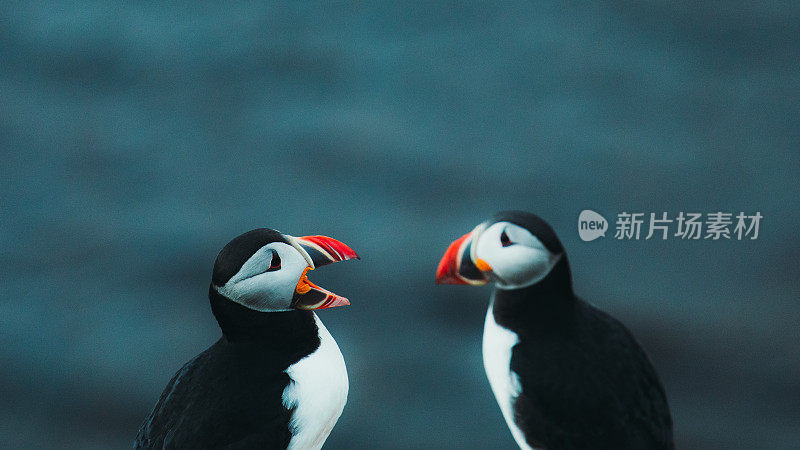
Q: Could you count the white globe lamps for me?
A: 0